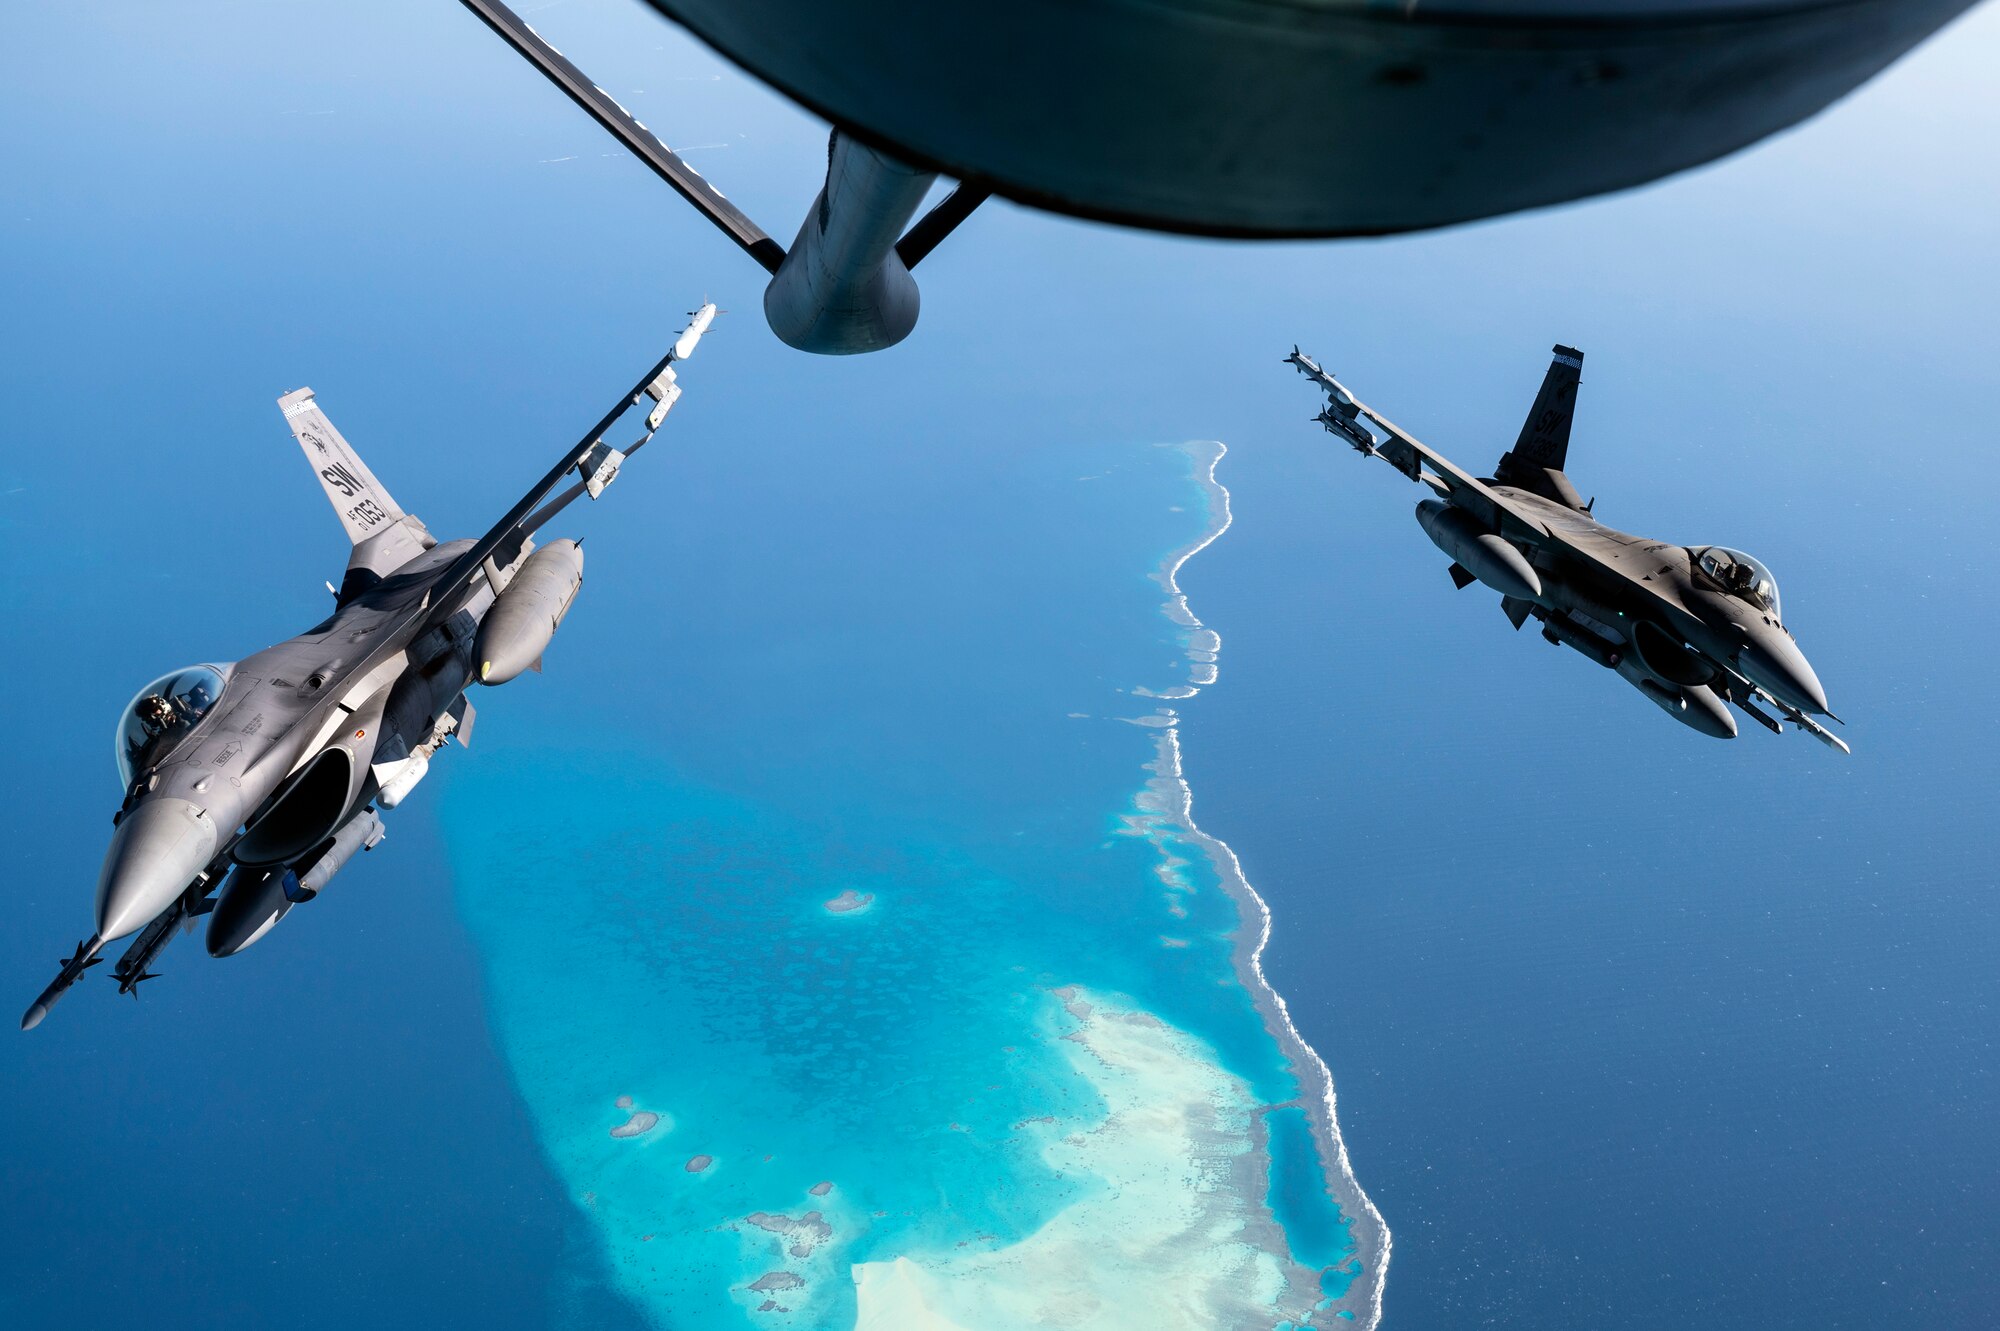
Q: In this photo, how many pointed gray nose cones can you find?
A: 2